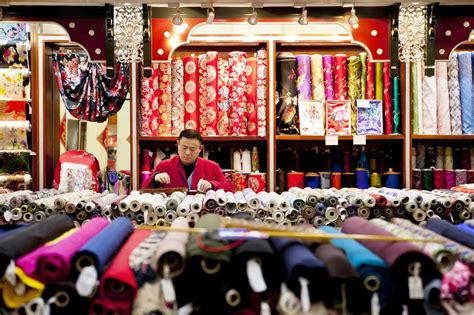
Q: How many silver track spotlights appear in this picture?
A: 5